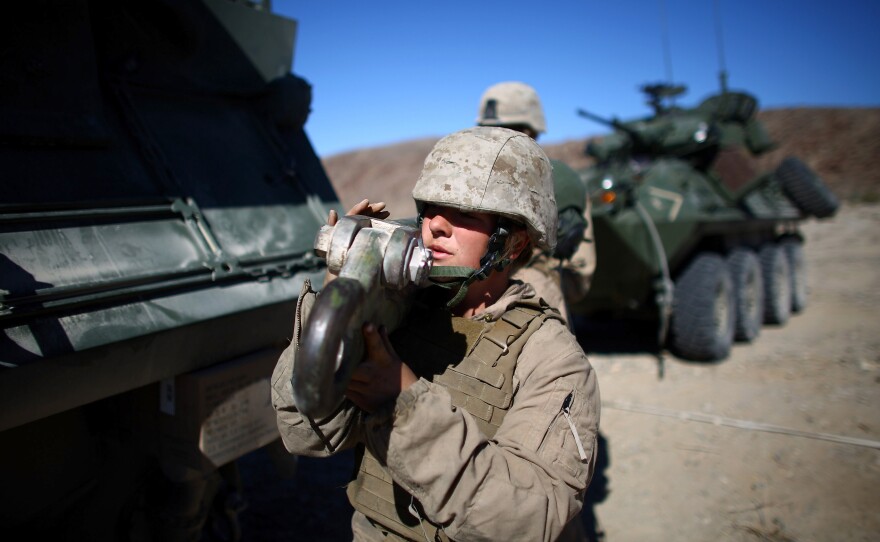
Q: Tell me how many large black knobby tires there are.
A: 5